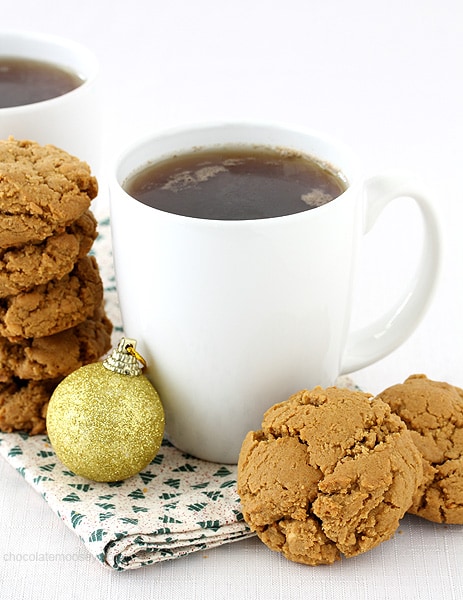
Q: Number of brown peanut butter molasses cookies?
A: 7